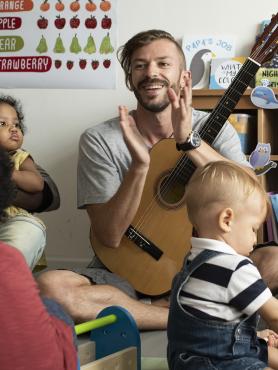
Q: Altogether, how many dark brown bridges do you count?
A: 1